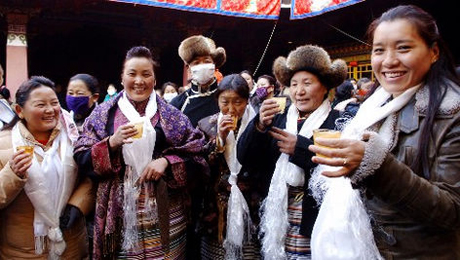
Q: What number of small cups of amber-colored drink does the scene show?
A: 5